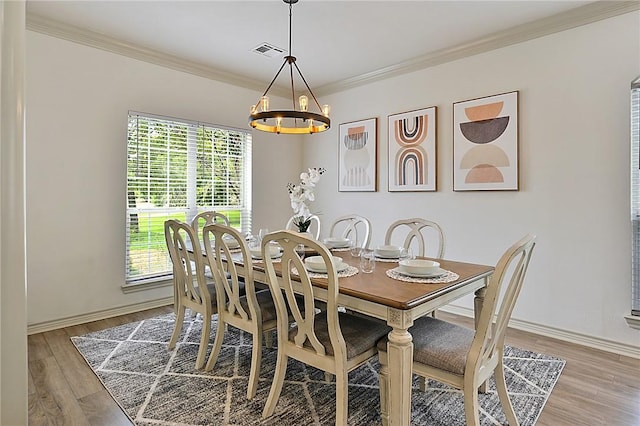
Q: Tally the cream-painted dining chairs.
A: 8